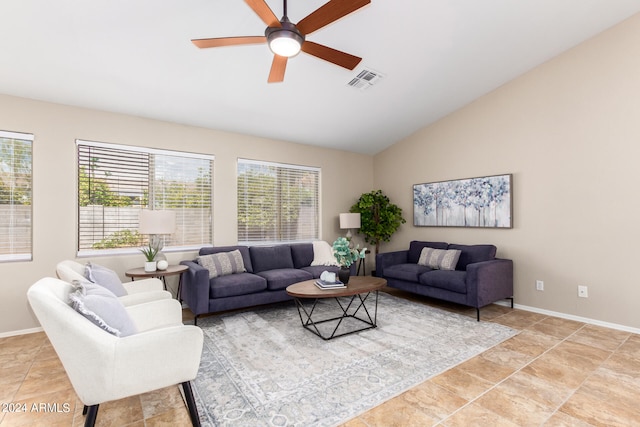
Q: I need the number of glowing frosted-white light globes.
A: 1